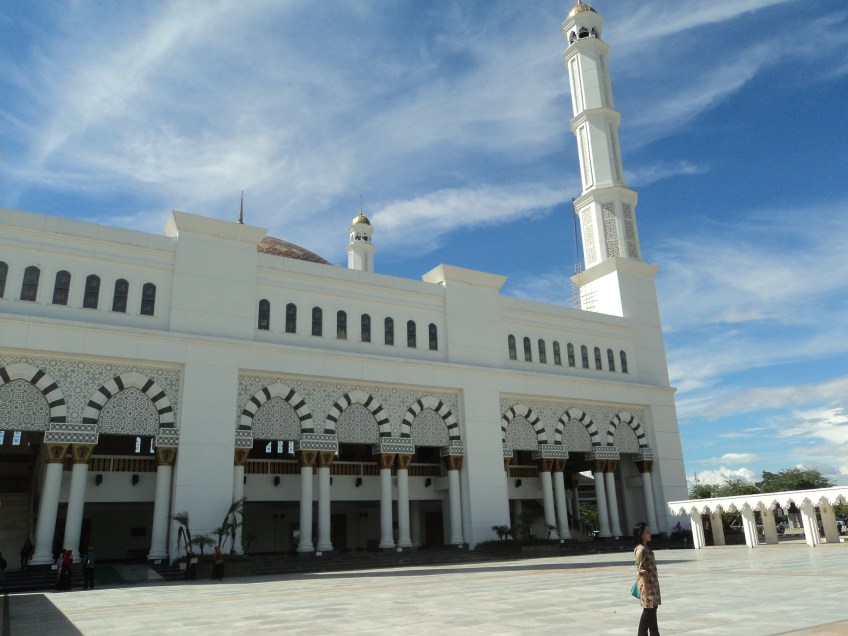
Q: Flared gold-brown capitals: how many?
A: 15